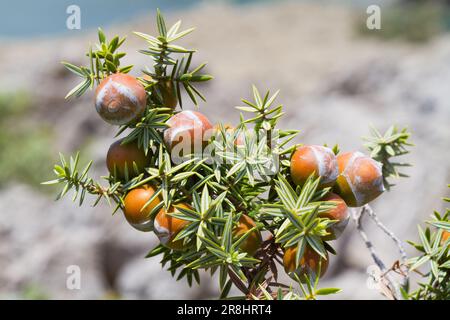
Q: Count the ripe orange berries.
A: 12